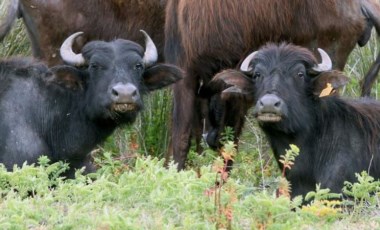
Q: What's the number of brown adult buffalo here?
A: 2